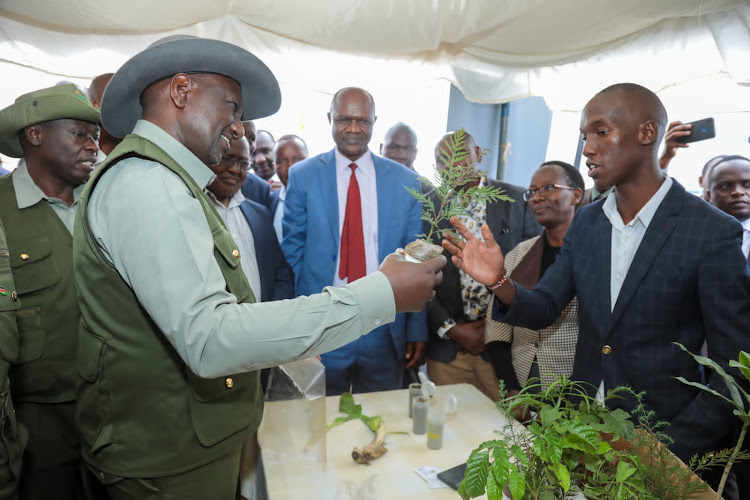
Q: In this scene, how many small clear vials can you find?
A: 3